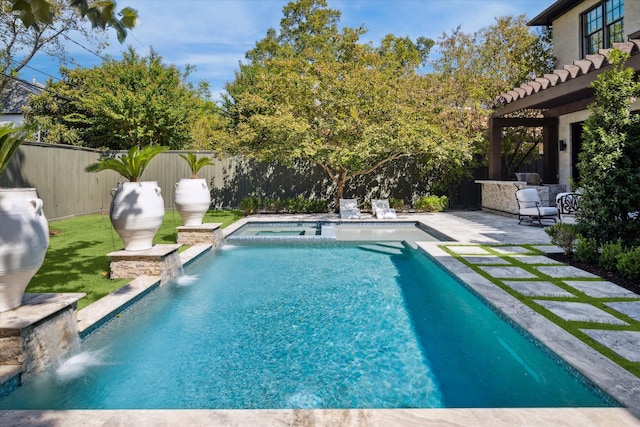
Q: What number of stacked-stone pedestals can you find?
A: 3